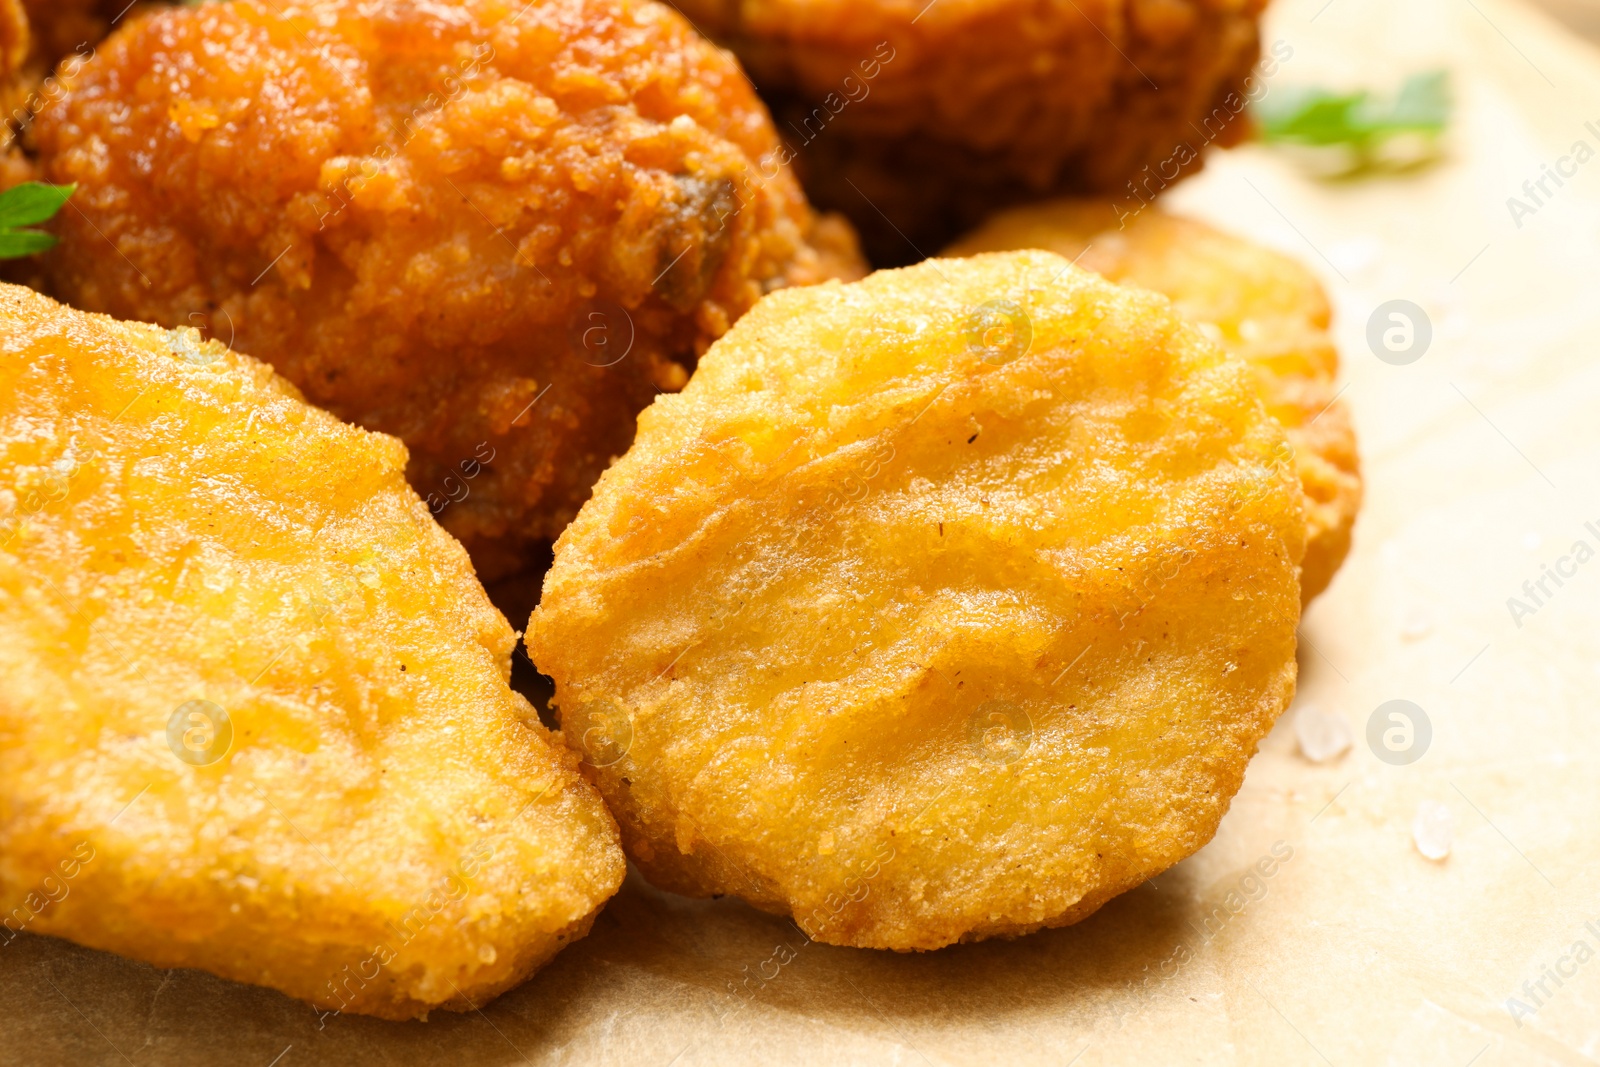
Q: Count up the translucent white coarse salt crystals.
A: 2